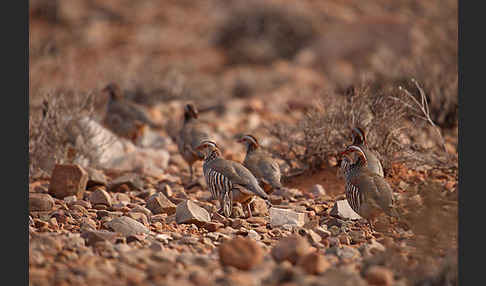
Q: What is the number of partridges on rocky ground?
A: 6